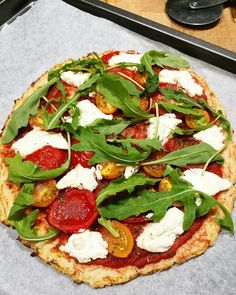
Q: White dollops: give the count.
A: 11